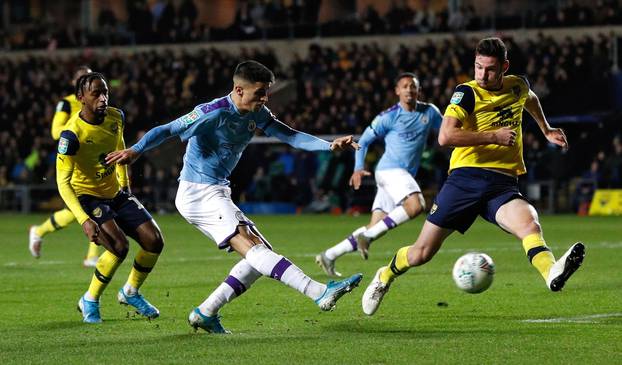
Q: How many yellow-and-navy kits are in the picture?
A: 3